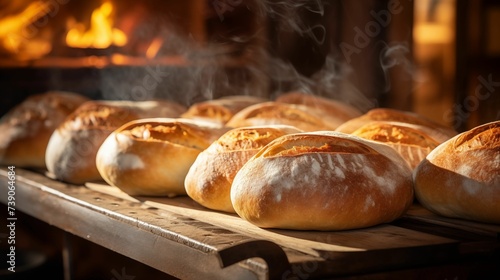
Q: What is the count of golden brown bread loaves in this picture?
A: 11